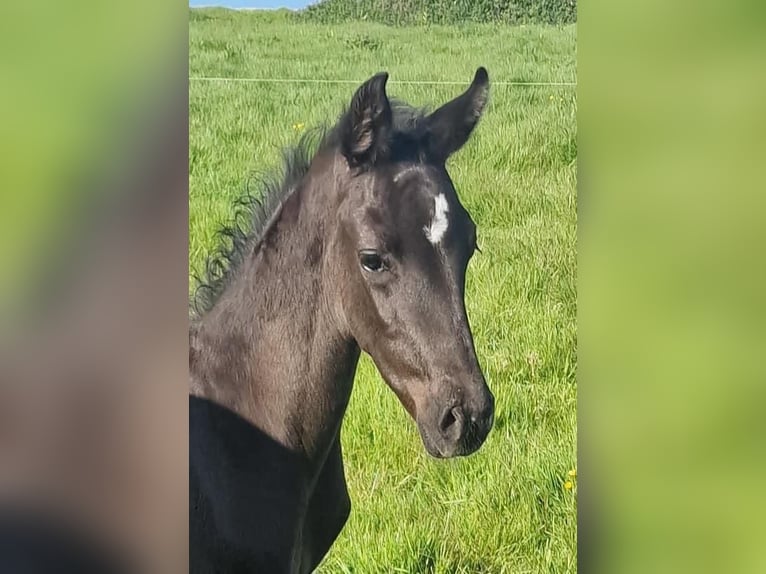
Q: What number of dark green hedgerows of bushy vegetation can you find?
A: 1